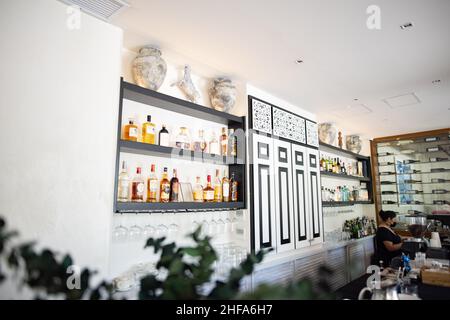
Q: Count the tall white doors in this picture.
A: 4